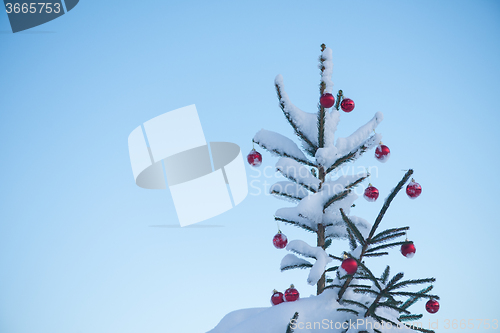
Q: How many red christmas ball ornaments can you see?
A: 12